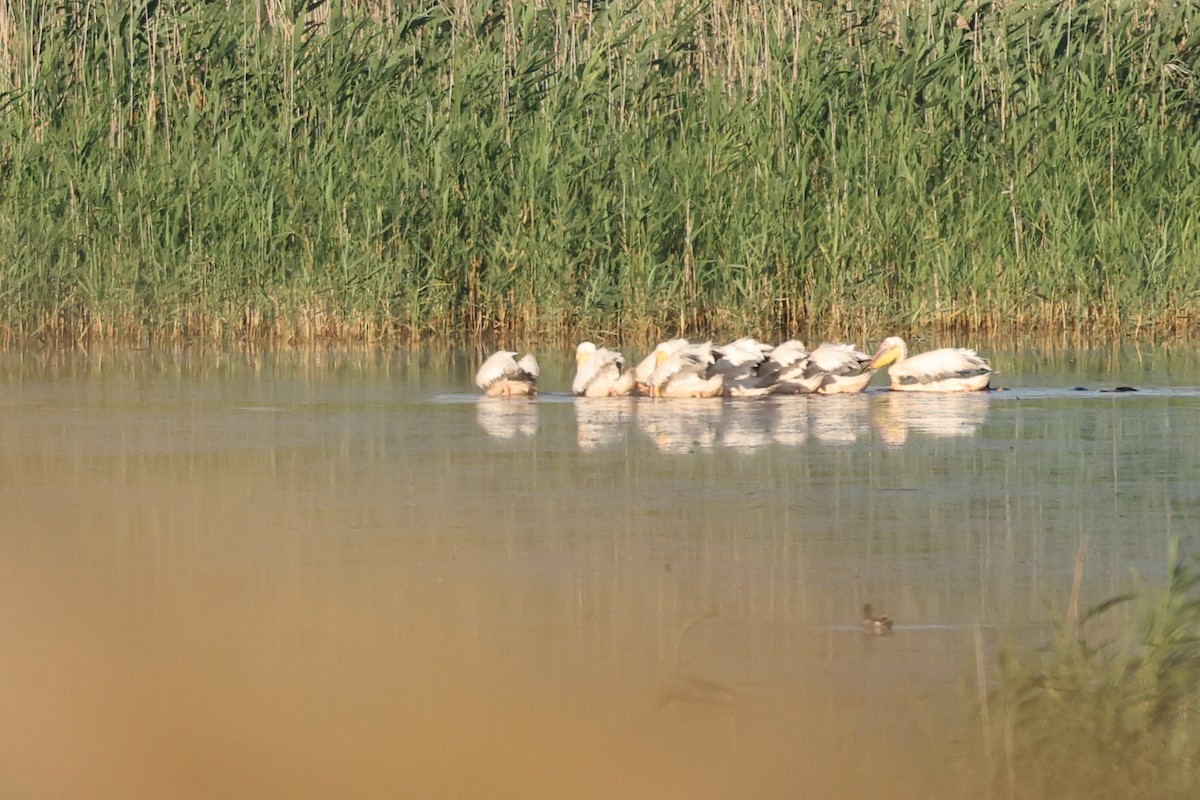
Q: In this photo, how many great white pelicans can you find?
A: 8